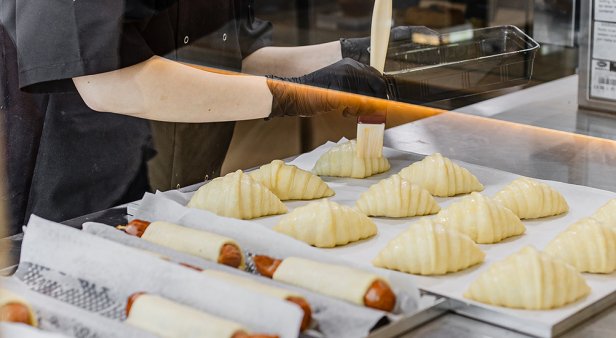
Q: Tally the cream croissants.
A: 12